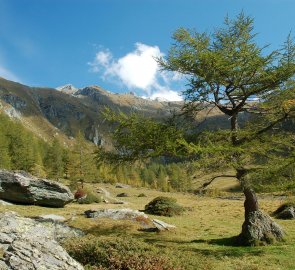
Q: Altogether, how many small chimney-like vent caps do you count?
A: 0